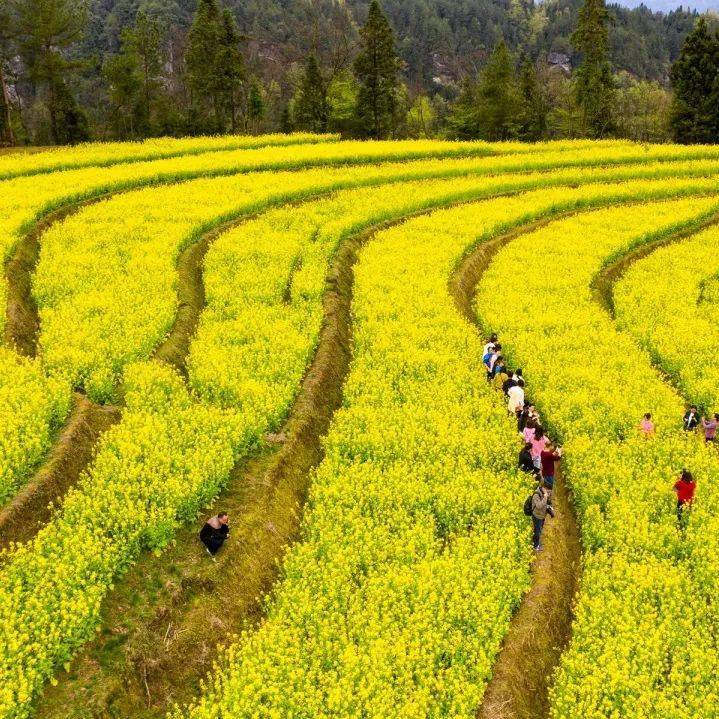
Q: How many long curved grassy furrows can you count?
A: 5